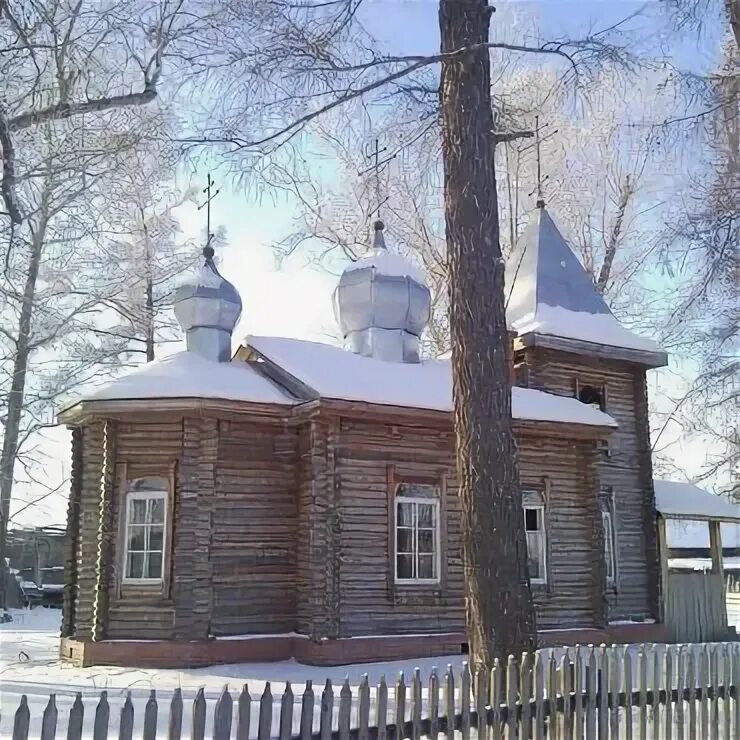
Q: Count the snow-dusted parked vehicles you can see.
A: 0